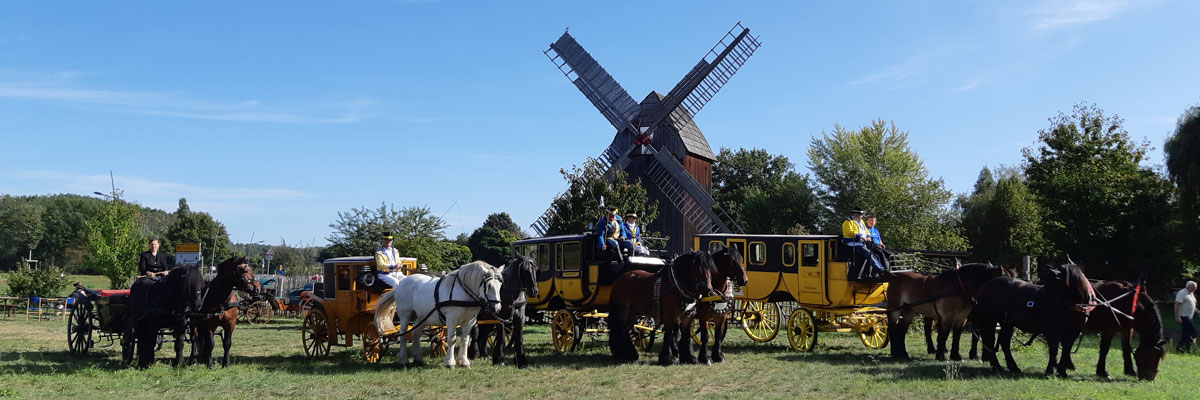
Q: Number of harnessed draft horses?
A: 10